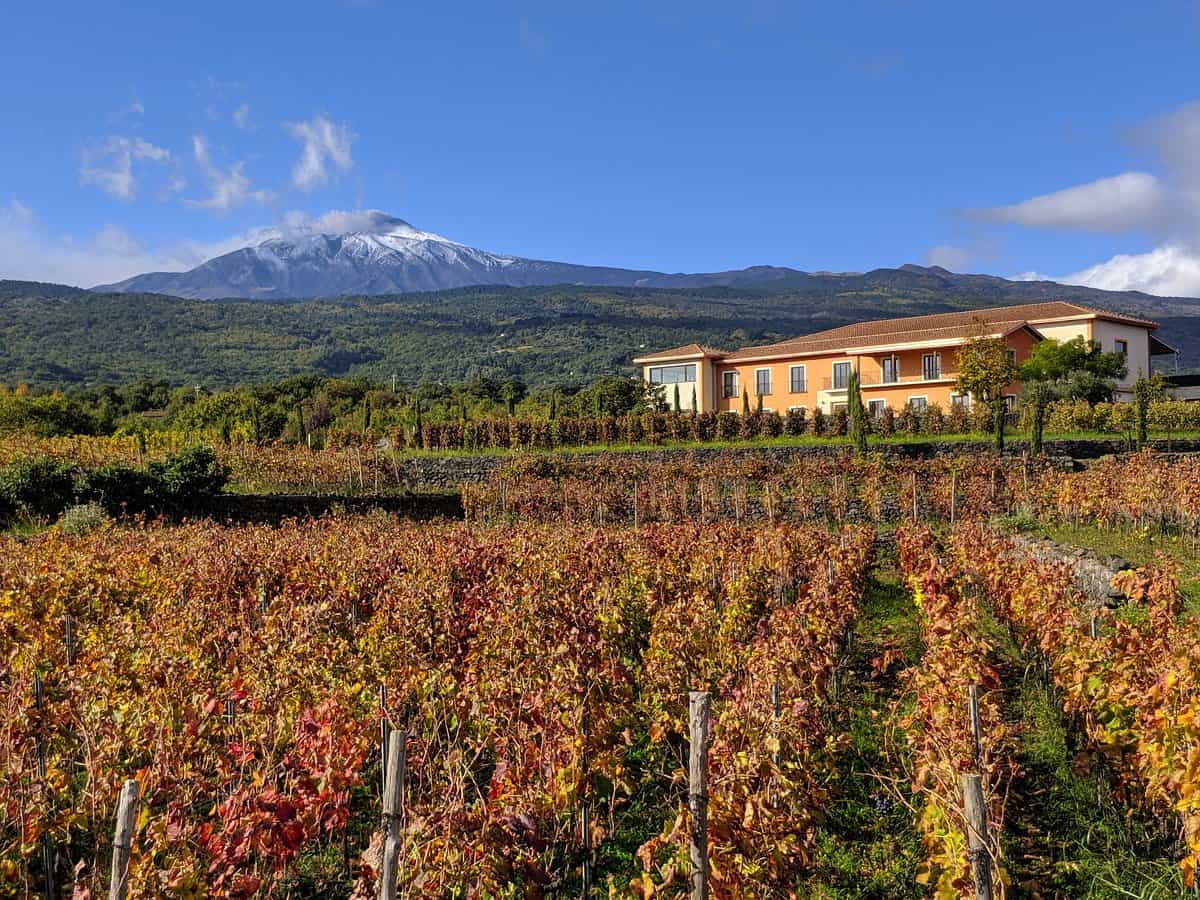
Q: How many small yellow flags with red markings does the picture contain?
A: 0